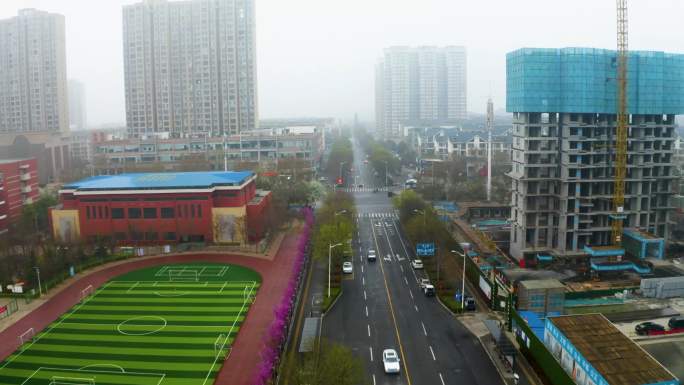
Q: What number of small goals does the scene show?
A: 4